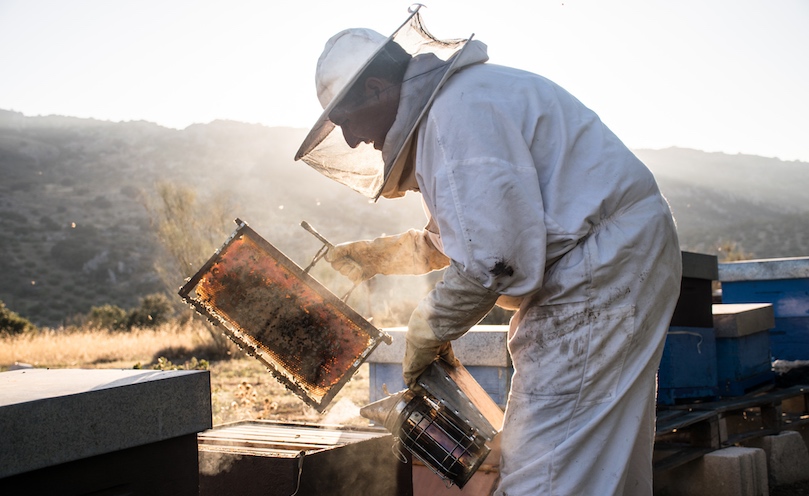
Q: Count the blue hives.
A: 4